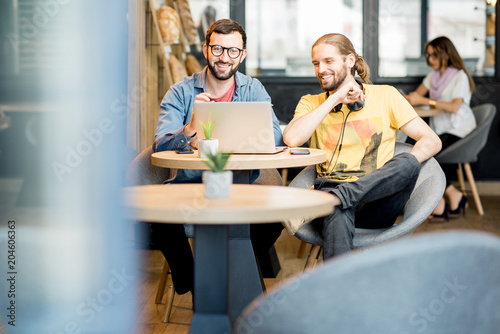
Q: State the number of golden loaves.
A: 4